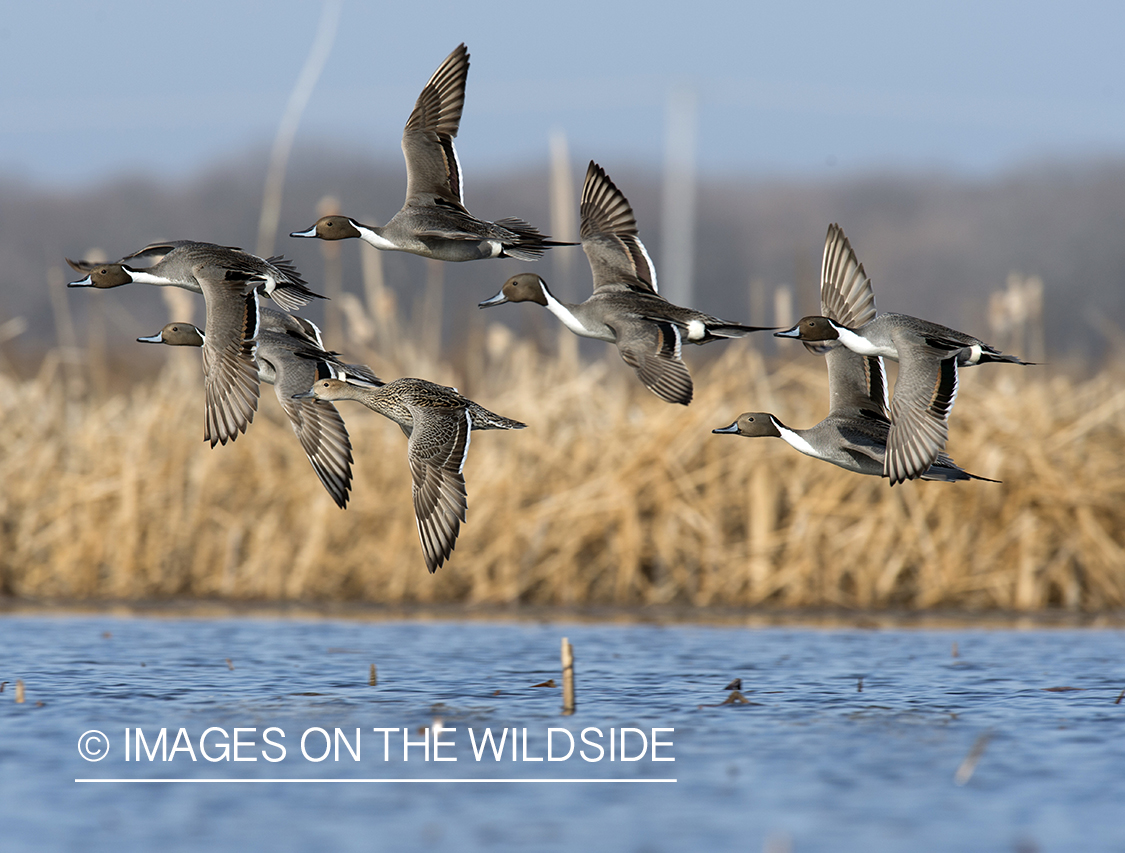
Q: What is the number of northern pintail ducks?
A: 7